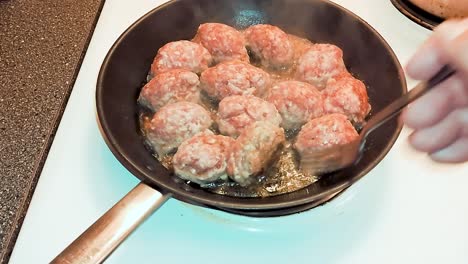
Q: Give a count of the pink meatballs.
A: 12